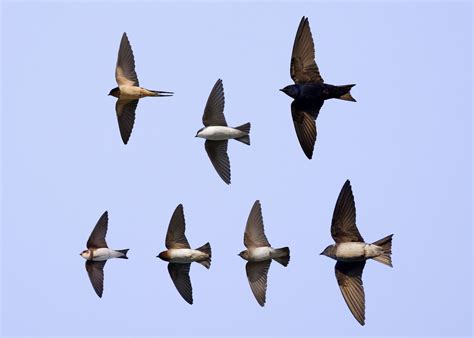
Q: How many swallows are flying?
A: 7